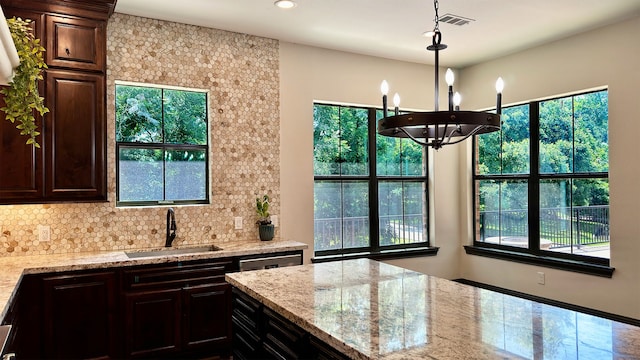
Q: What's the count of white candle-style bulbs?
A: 5